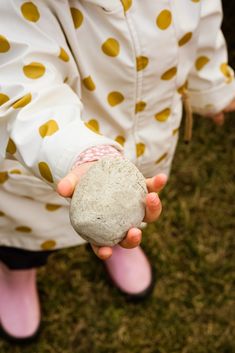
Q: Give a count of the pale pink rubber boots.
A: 2